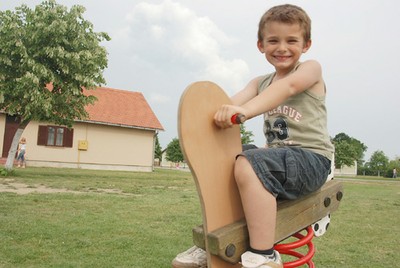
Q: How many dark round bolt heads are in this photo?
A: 3